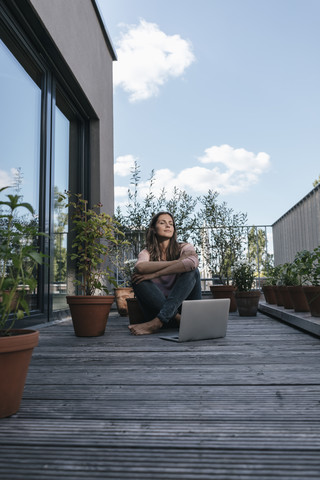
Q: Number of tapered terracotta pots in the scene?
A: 11